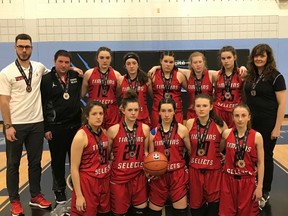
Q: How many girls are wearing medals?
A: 10